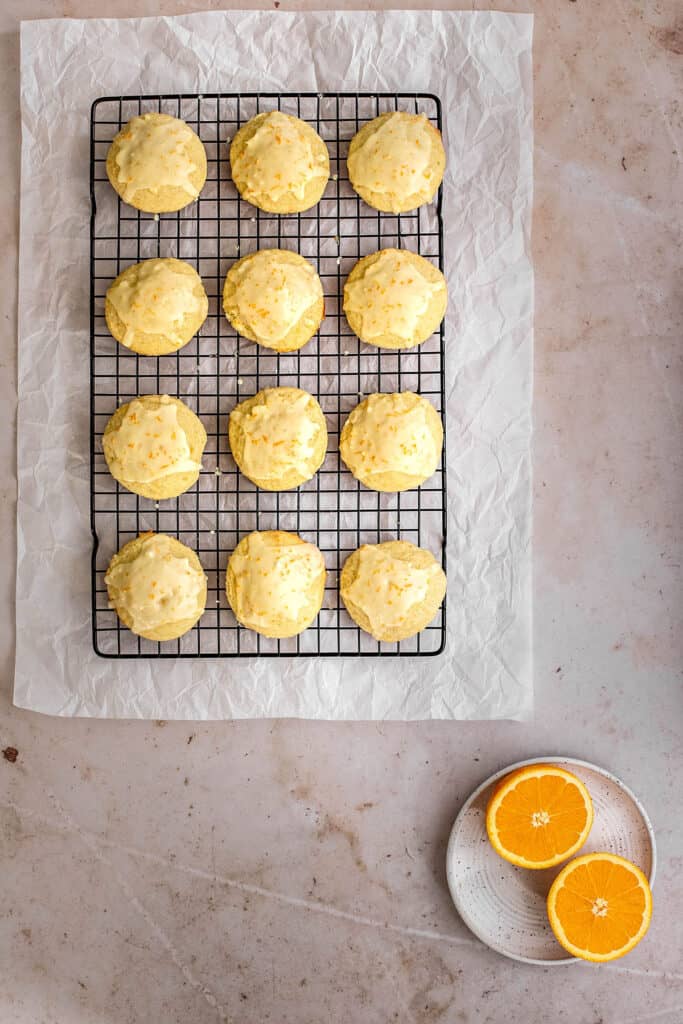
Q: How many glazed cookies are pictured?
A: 12